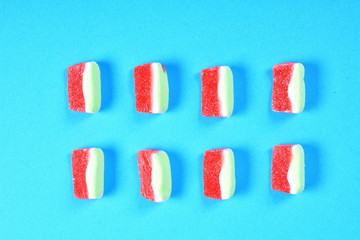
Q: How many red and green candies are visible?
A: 8